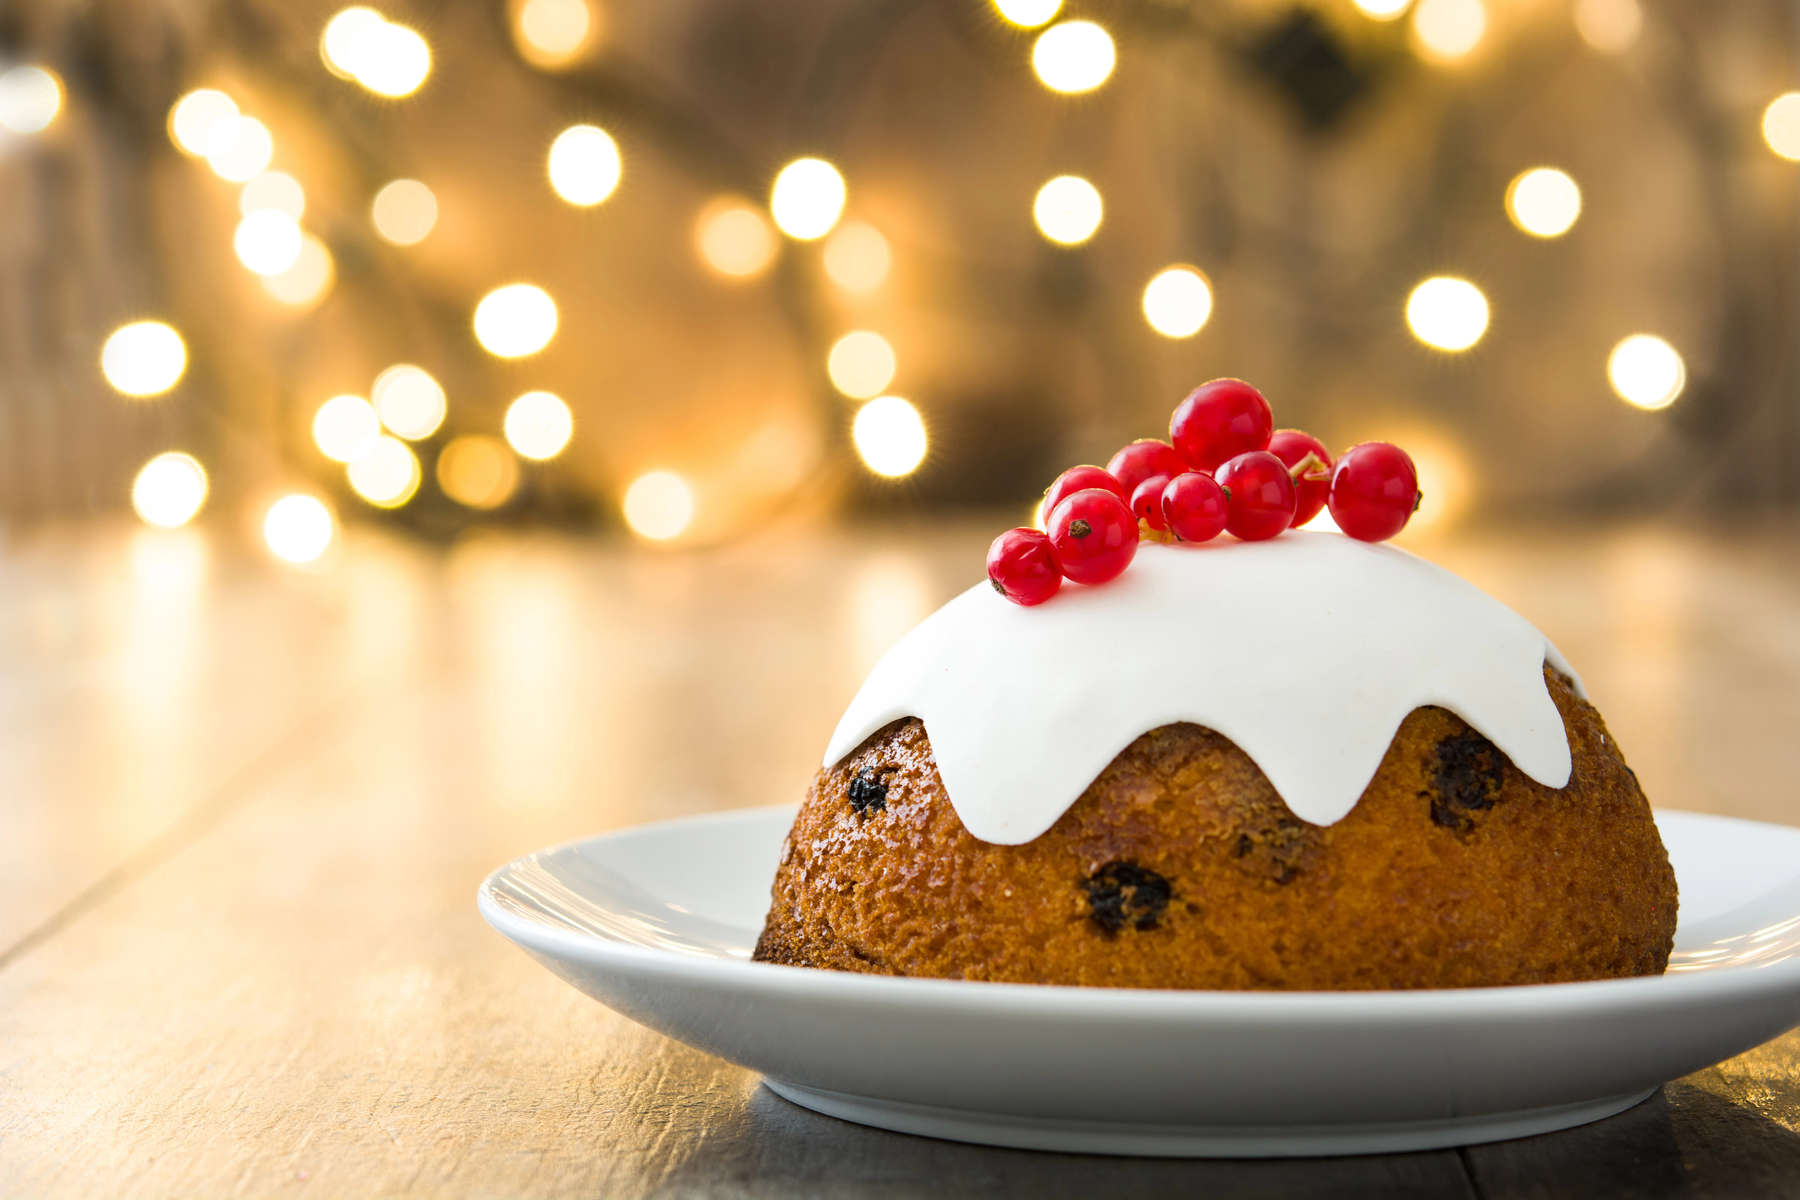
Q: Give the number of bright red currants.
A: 10